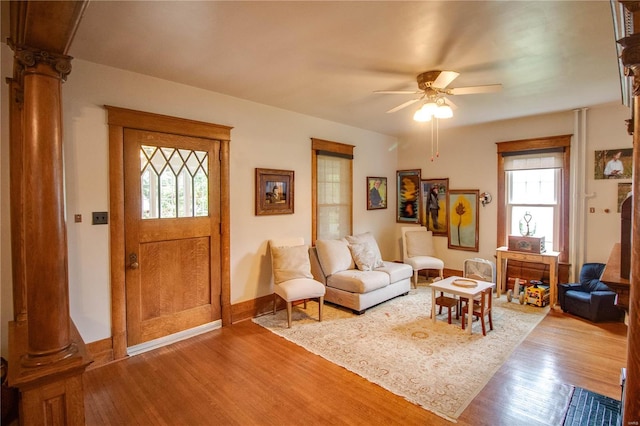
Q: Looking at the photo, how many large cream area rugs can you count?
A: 1